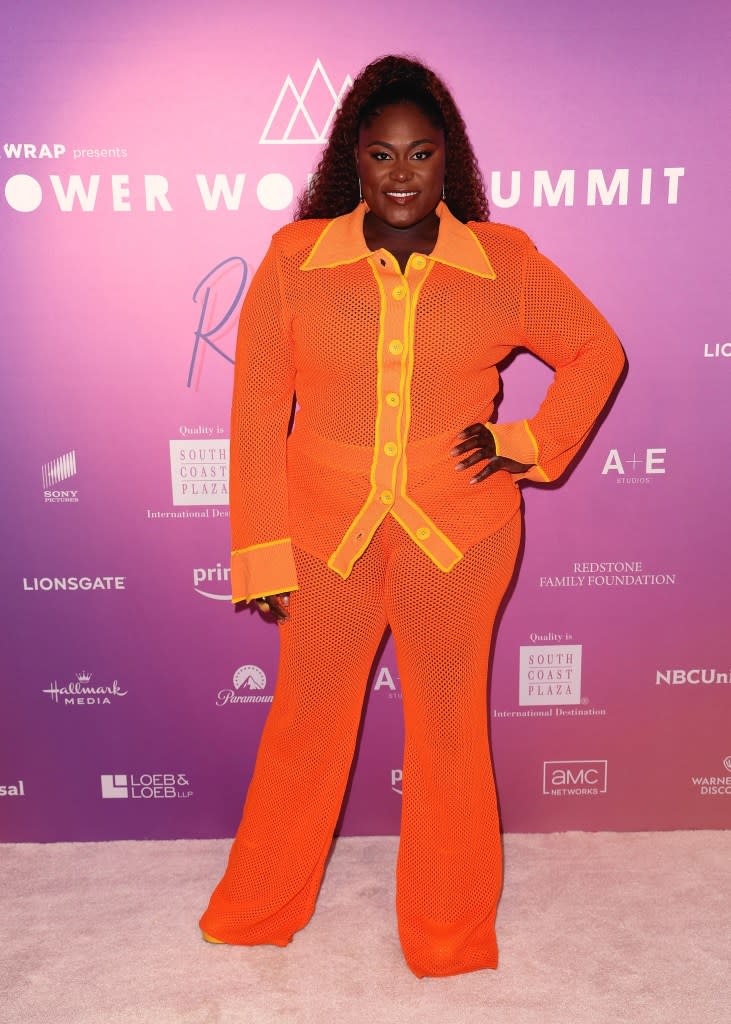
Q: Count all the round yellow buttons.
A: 7